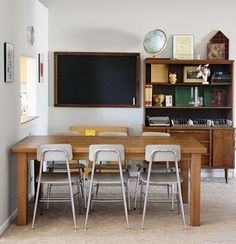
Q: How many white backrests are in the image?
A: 5